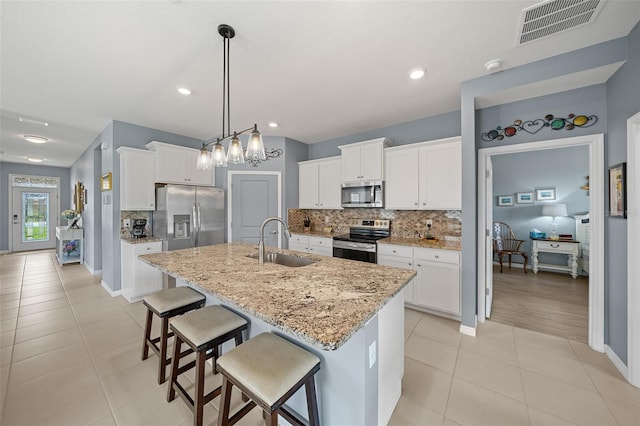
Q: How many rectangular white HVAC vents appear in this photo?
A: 1